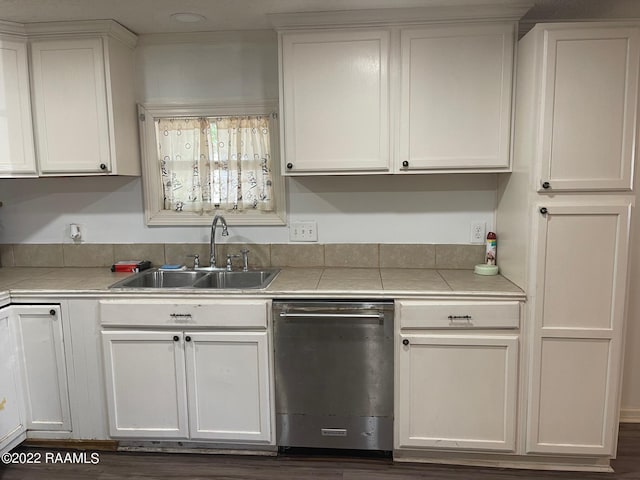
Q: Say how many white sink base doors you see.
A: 2